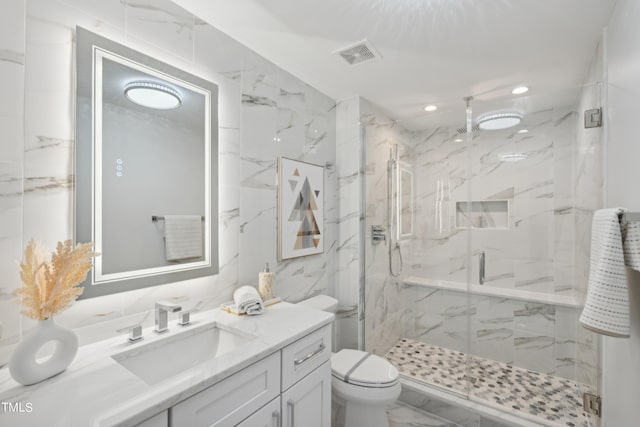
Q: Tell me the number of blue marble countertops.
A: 0